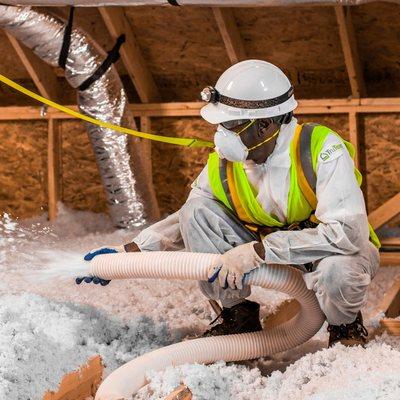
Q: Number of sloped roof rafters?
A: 4